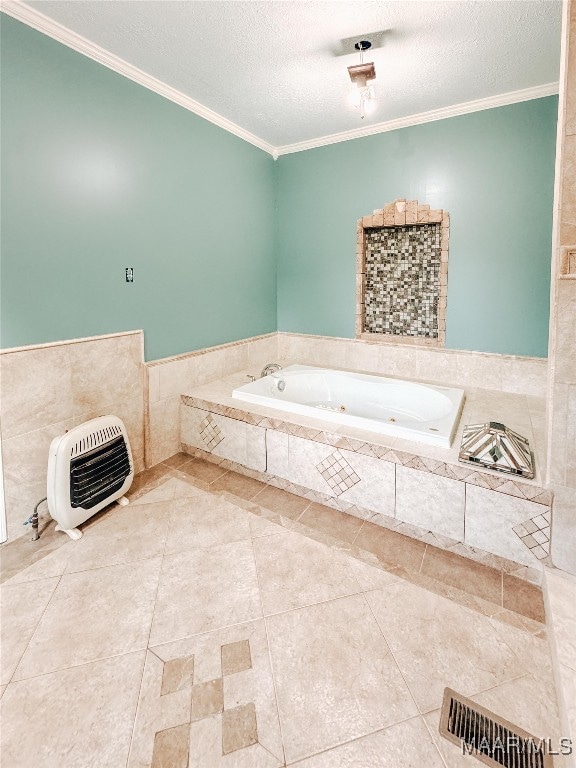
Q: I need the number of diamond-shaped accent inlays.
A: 3